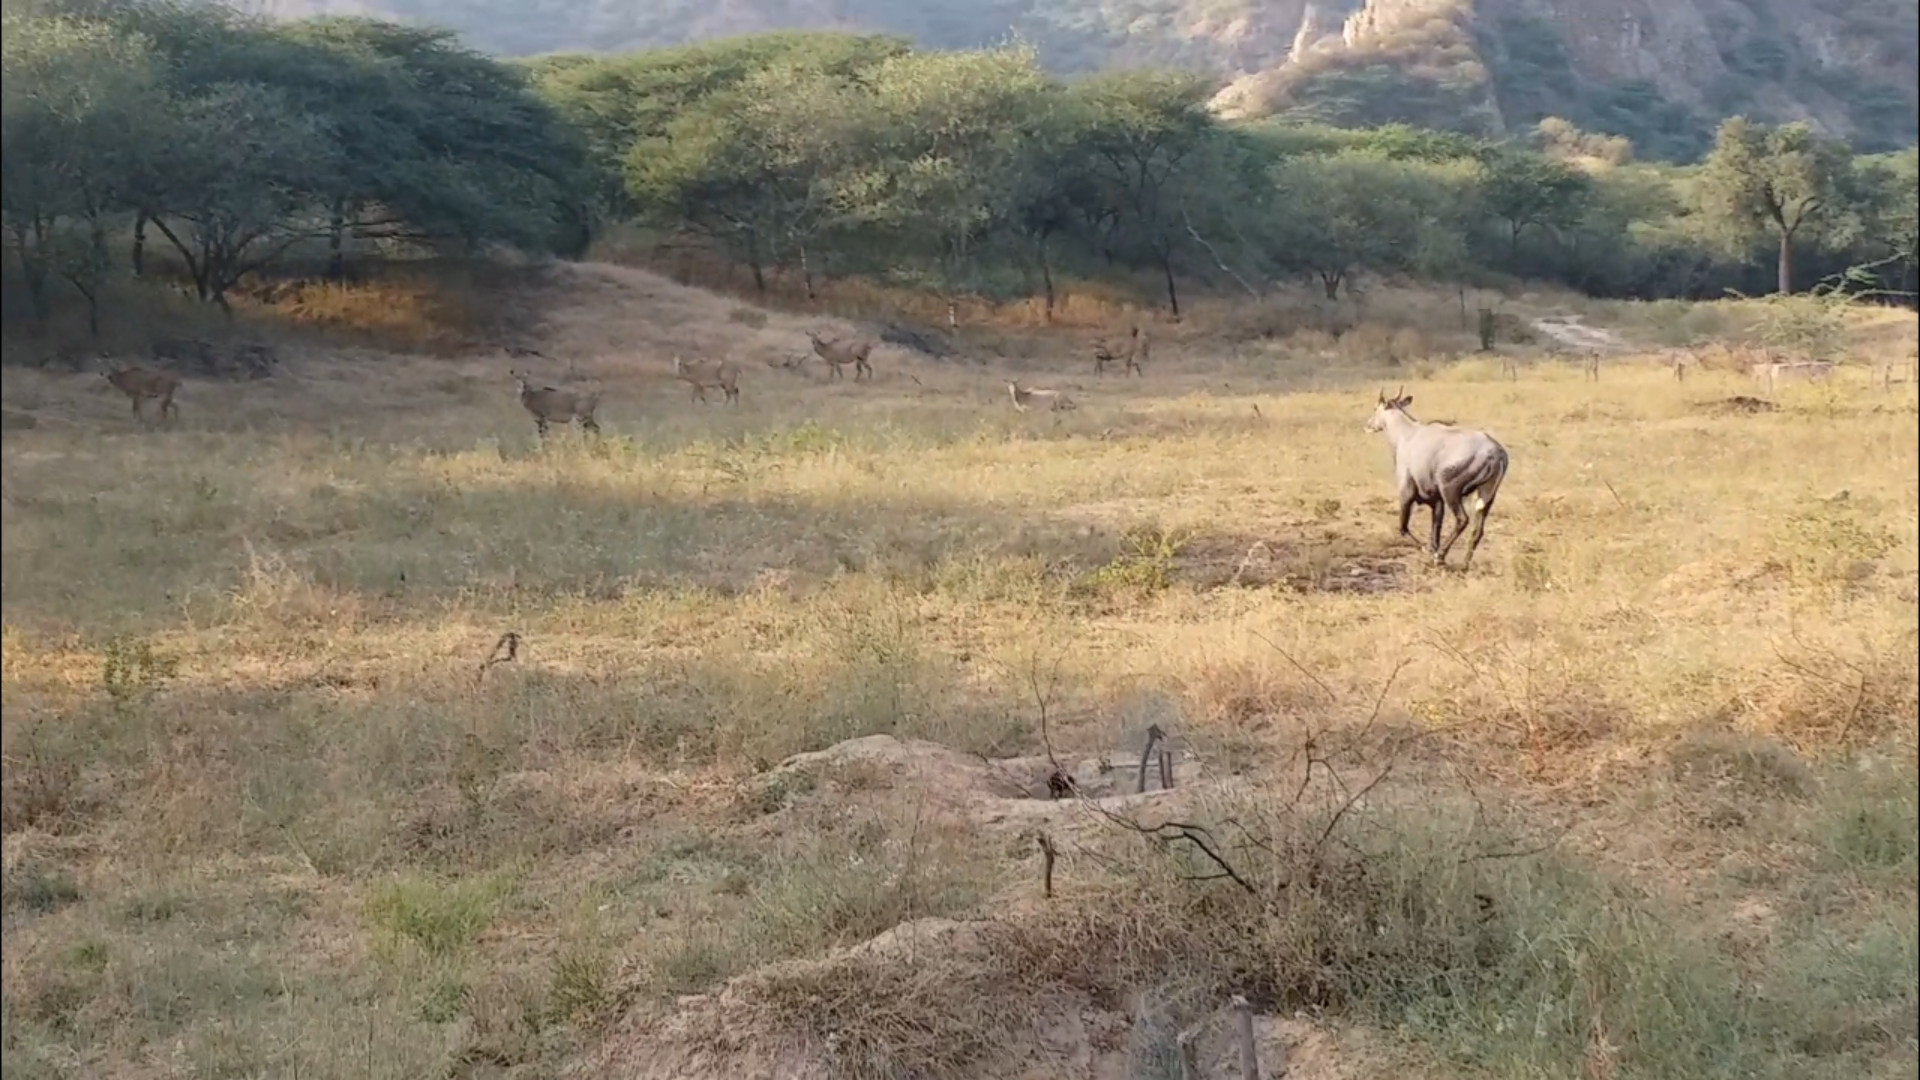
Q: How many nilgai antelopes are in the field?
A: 7